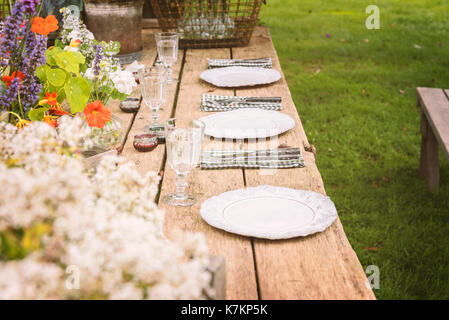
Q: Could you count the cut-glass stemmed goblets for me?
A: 3